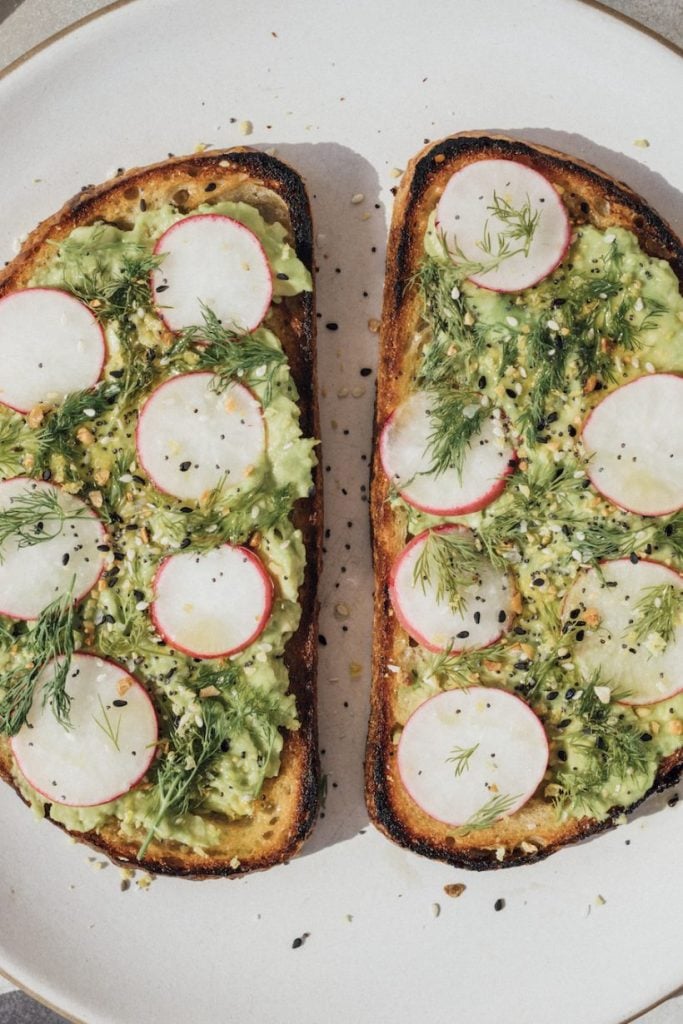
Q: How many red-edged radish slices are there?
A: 12